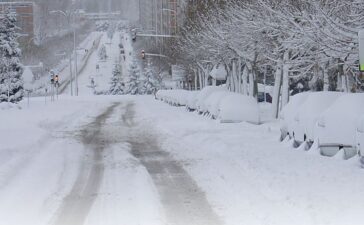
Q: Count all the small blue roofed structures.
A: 0